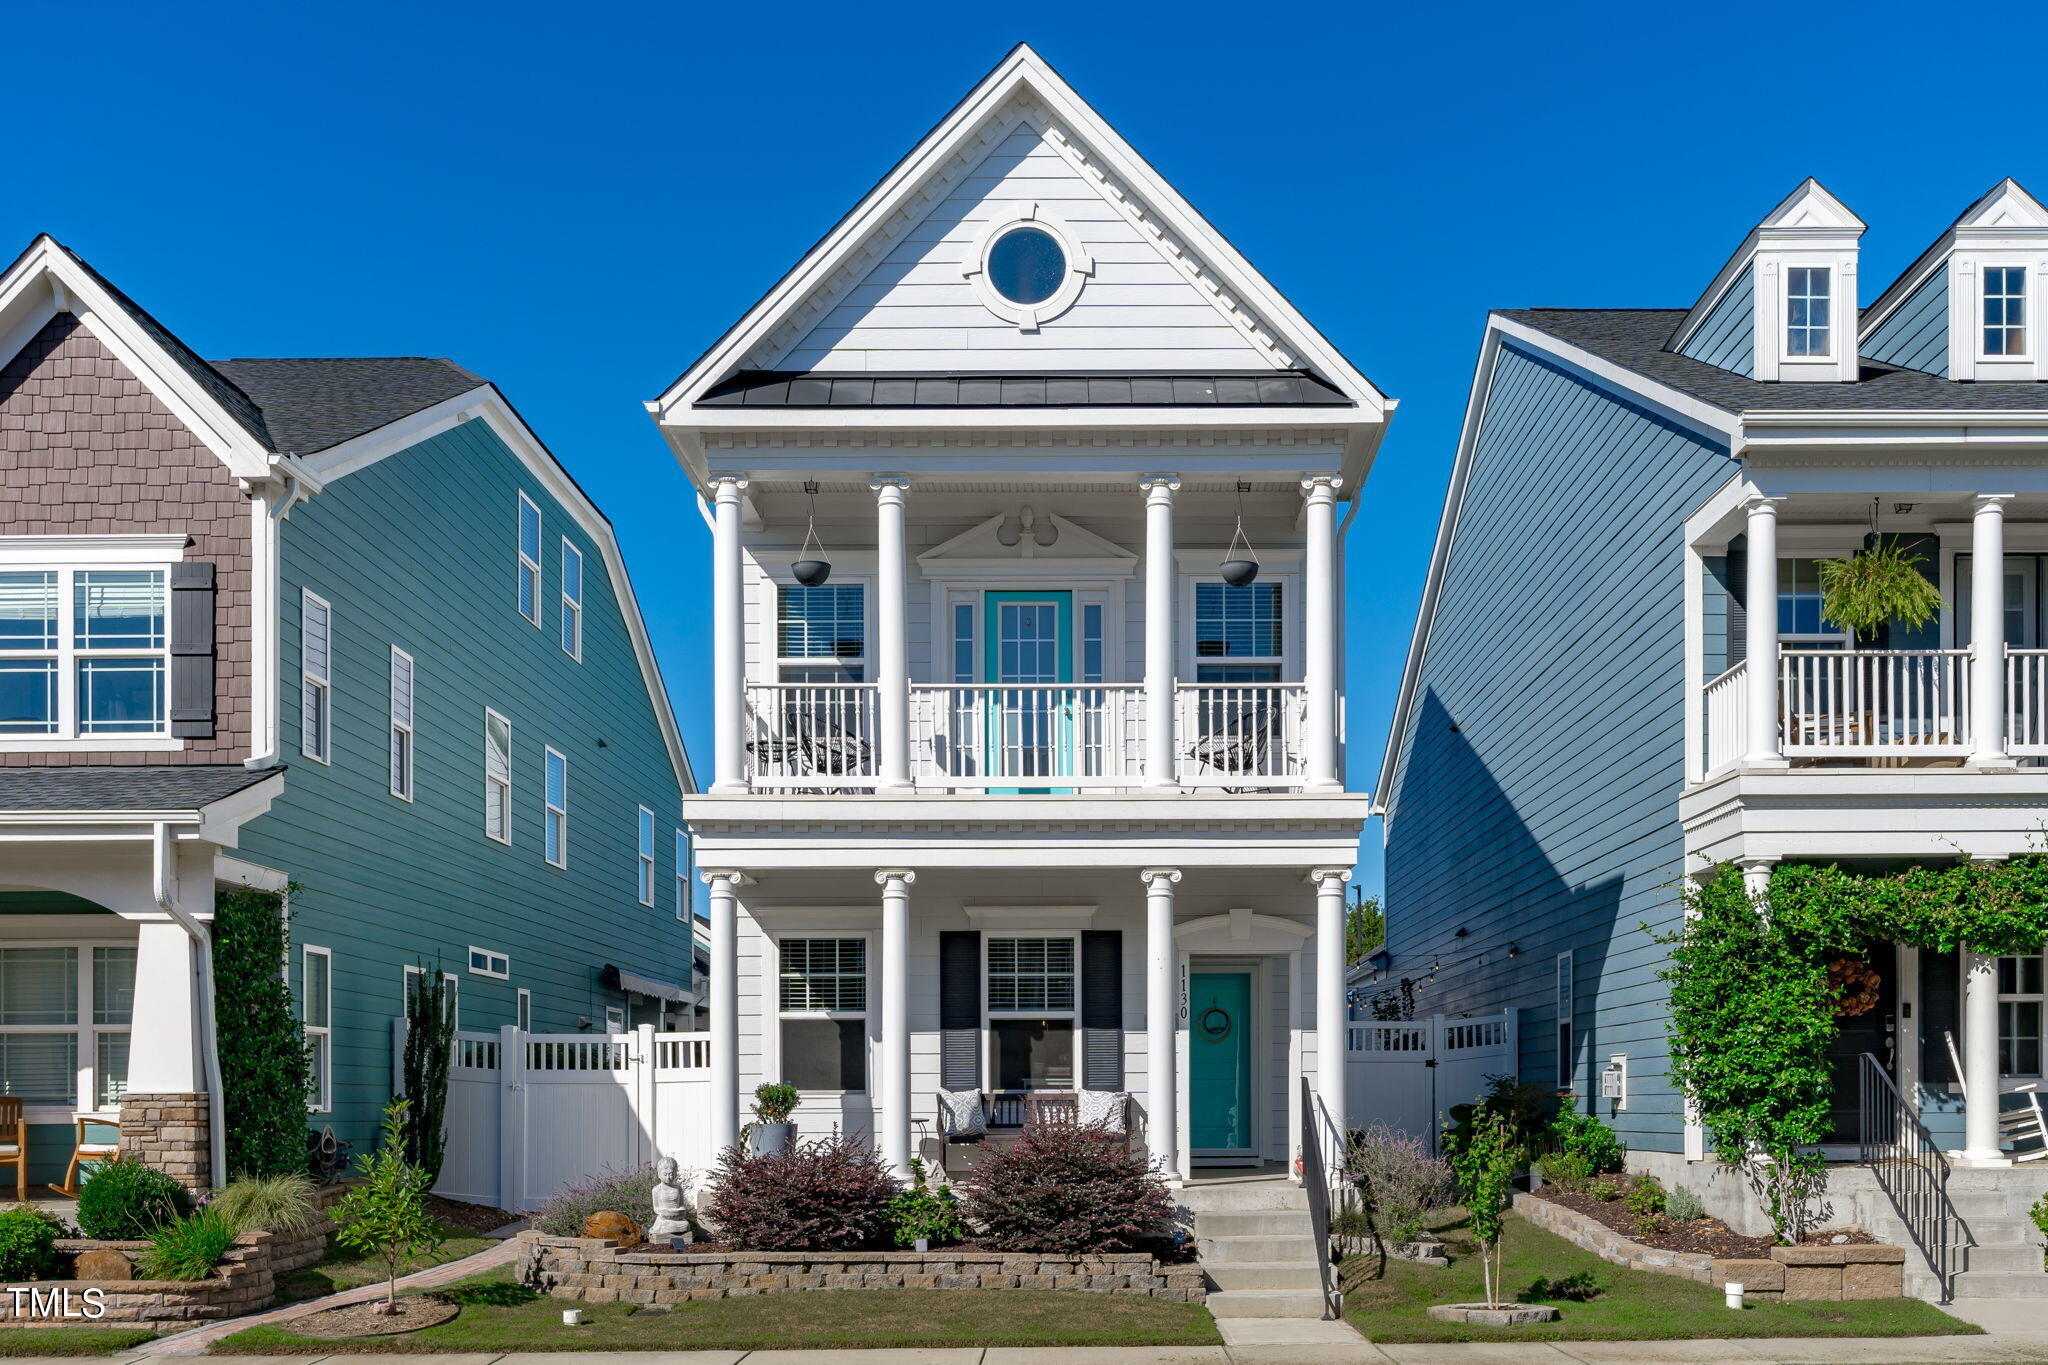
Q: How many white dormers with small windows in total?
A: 2